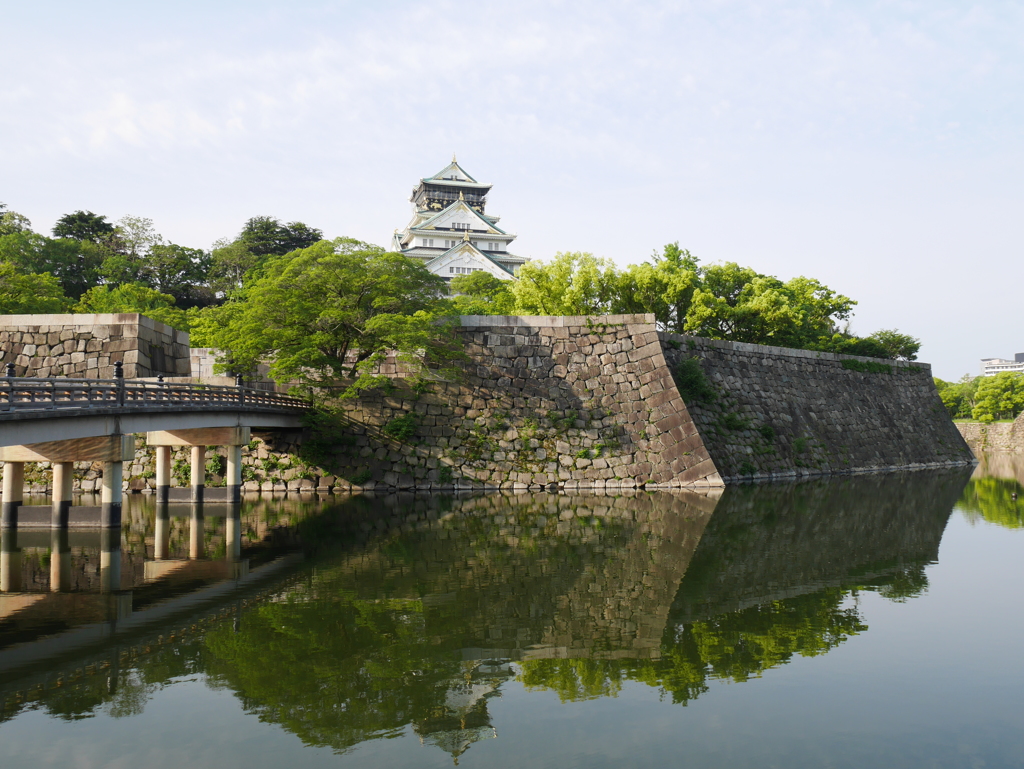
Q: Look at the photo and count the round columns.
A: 6